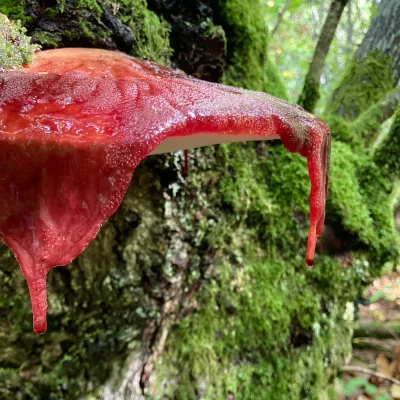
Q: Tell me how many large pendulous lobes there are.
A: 2